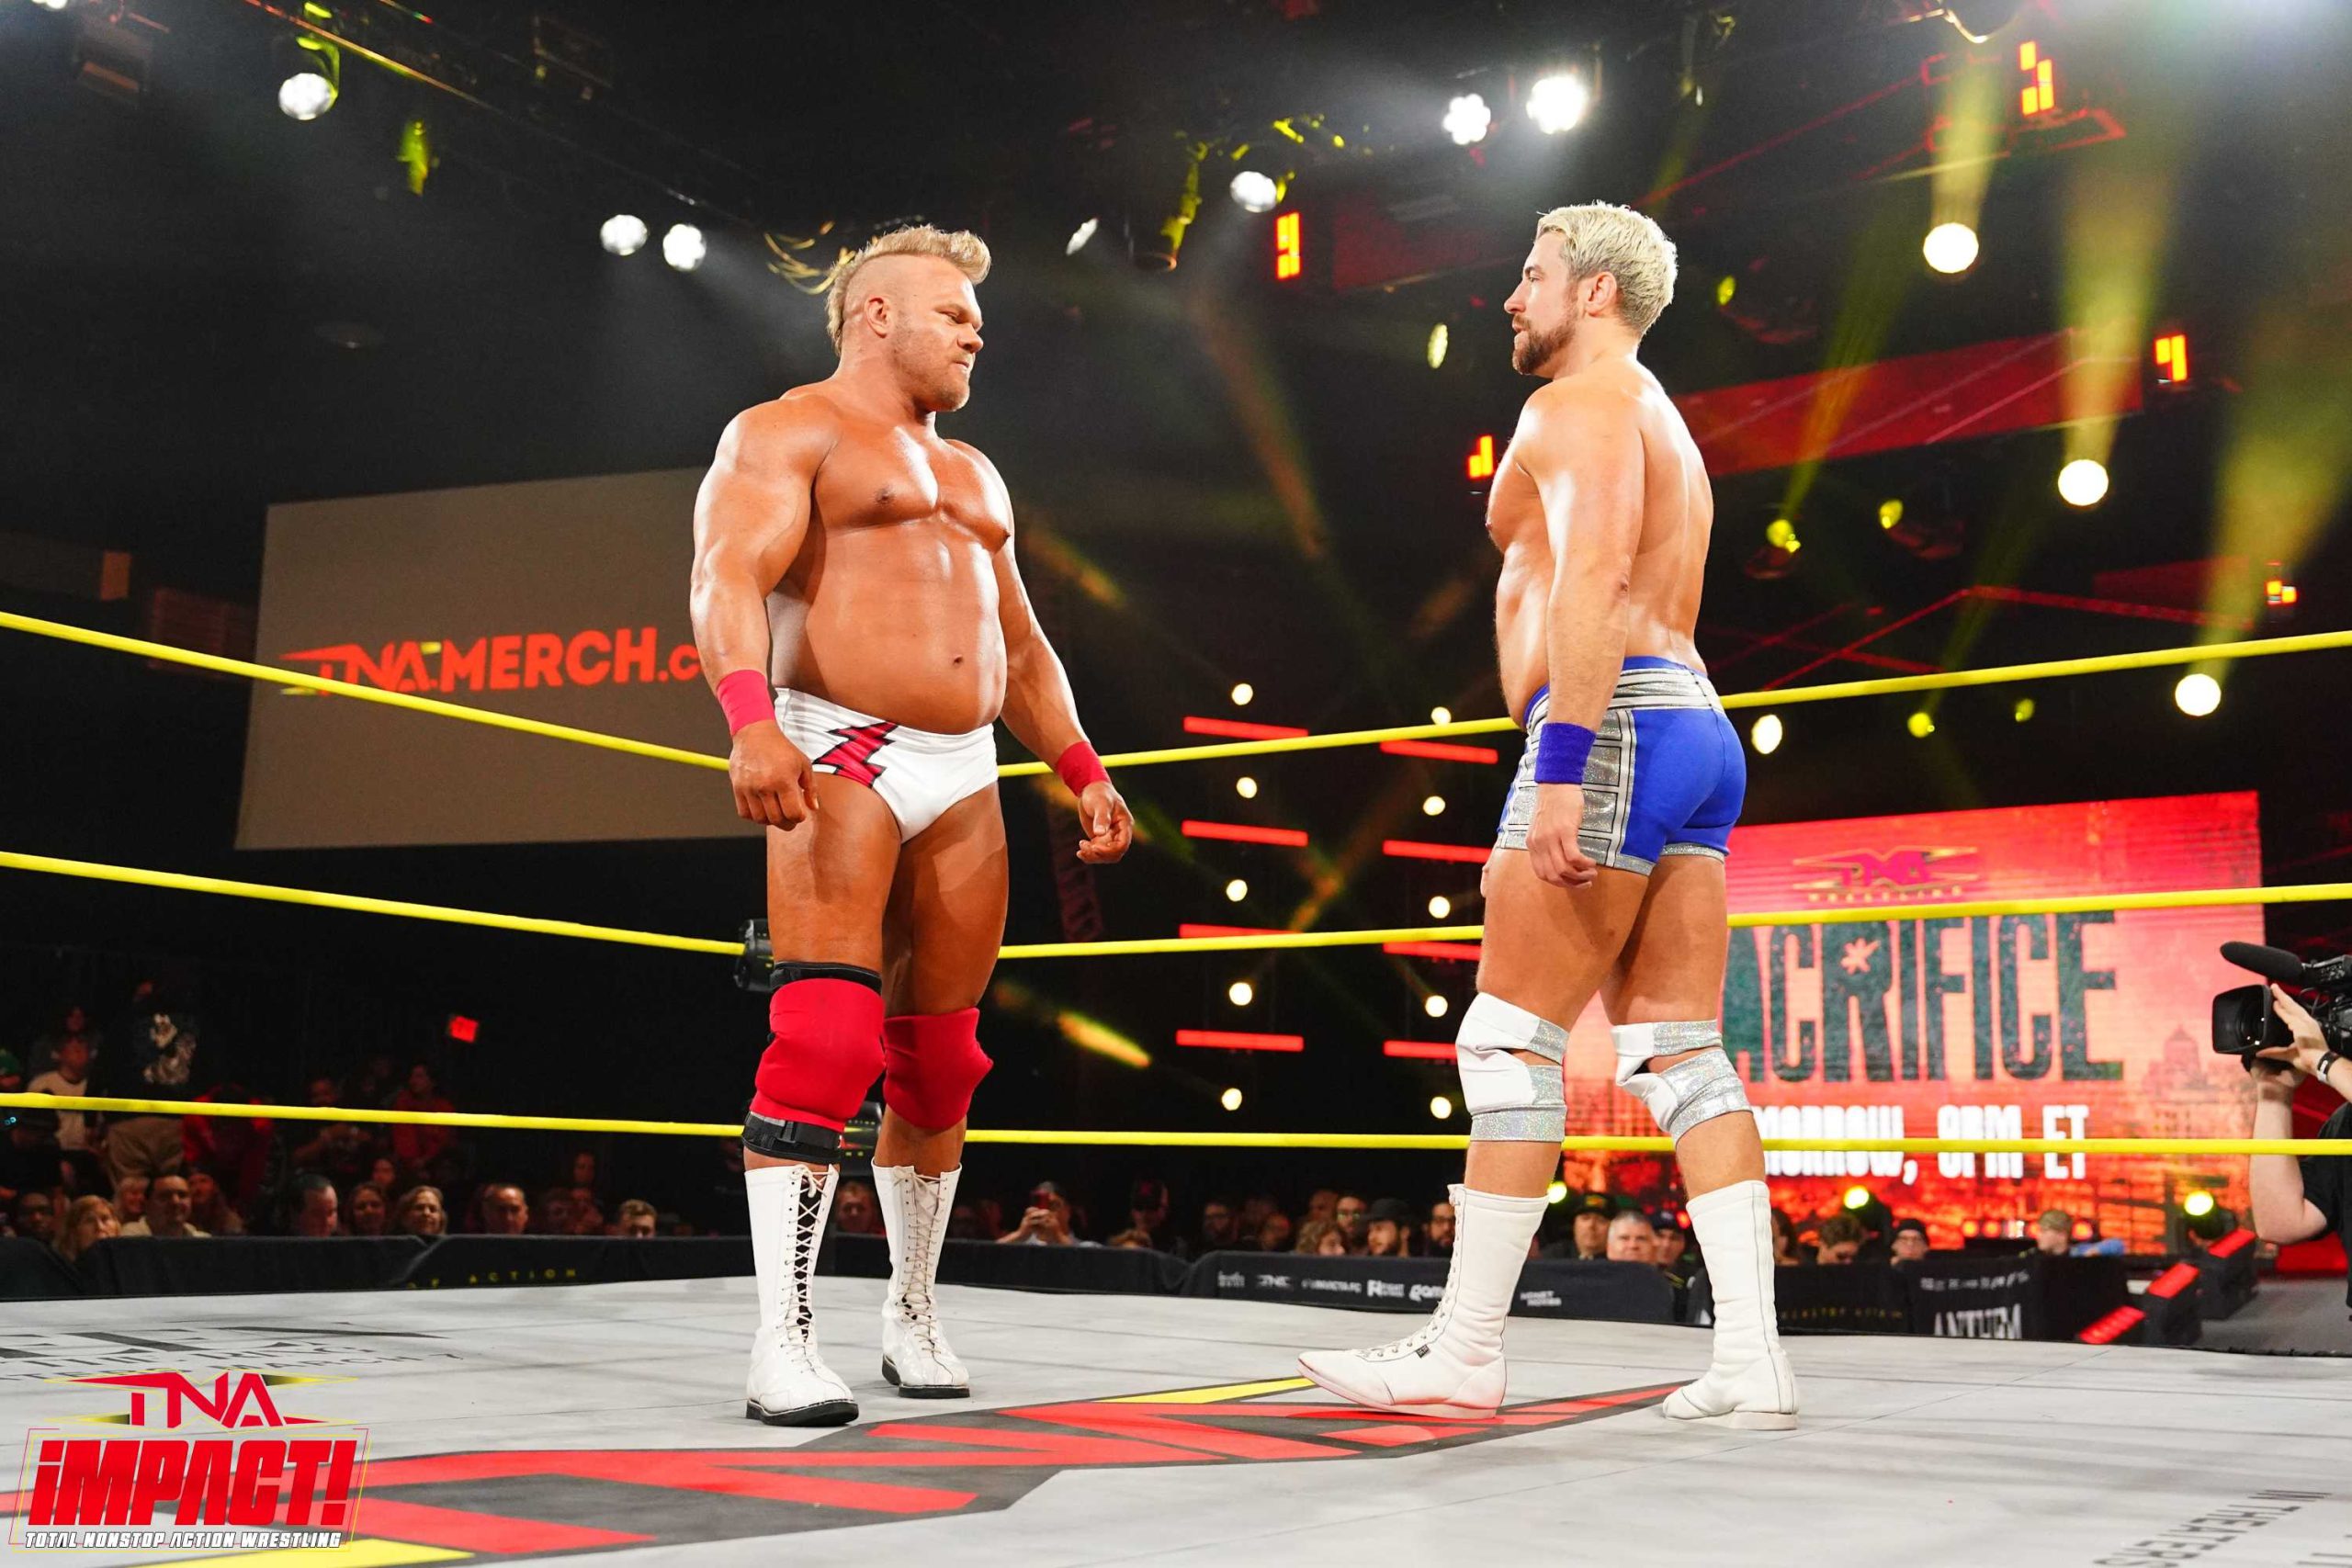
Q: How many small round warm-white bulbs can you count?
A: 10